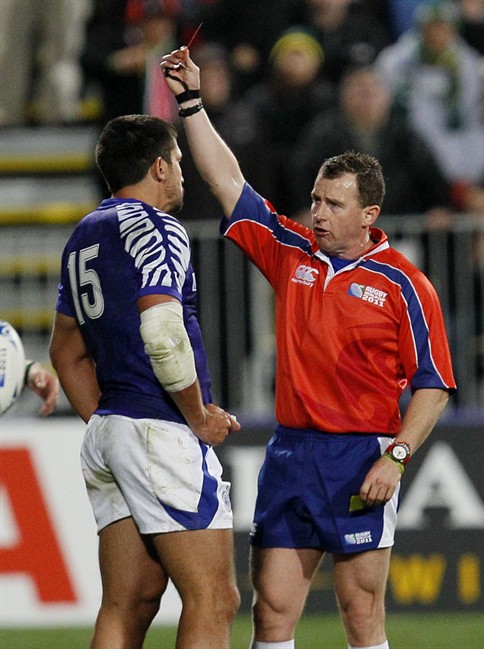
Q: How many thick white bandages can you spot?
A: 1